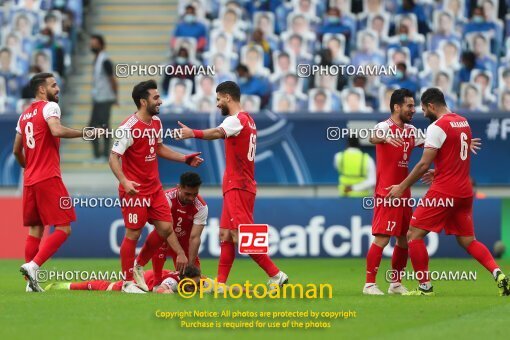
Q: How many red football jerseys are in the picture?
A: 7